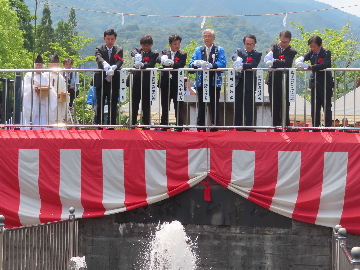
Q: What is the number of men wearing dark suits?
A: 6